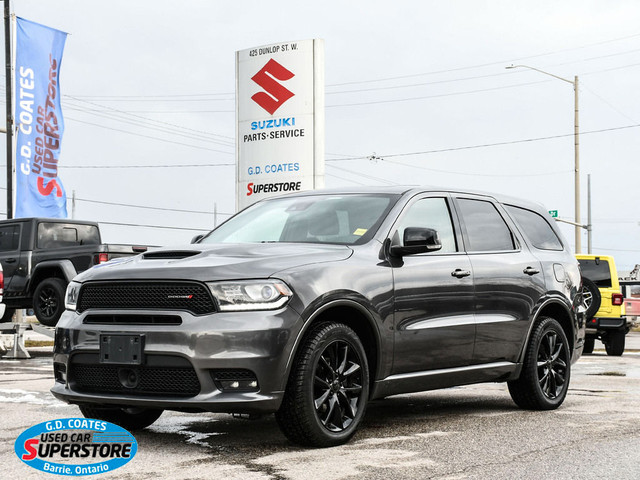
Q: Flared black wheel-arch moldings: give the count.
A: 1